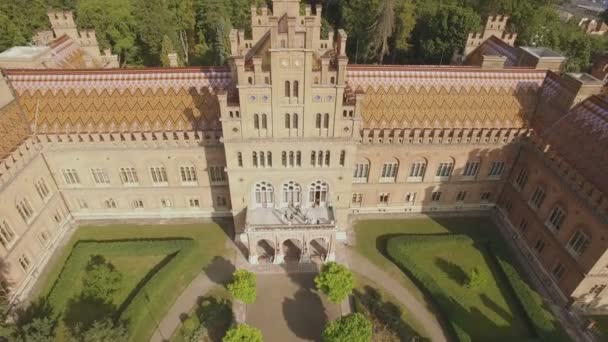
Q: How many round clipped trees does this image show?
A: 4